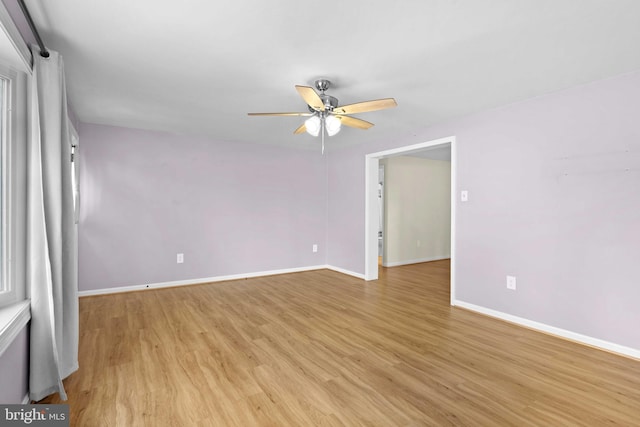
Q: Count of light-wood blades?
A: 5